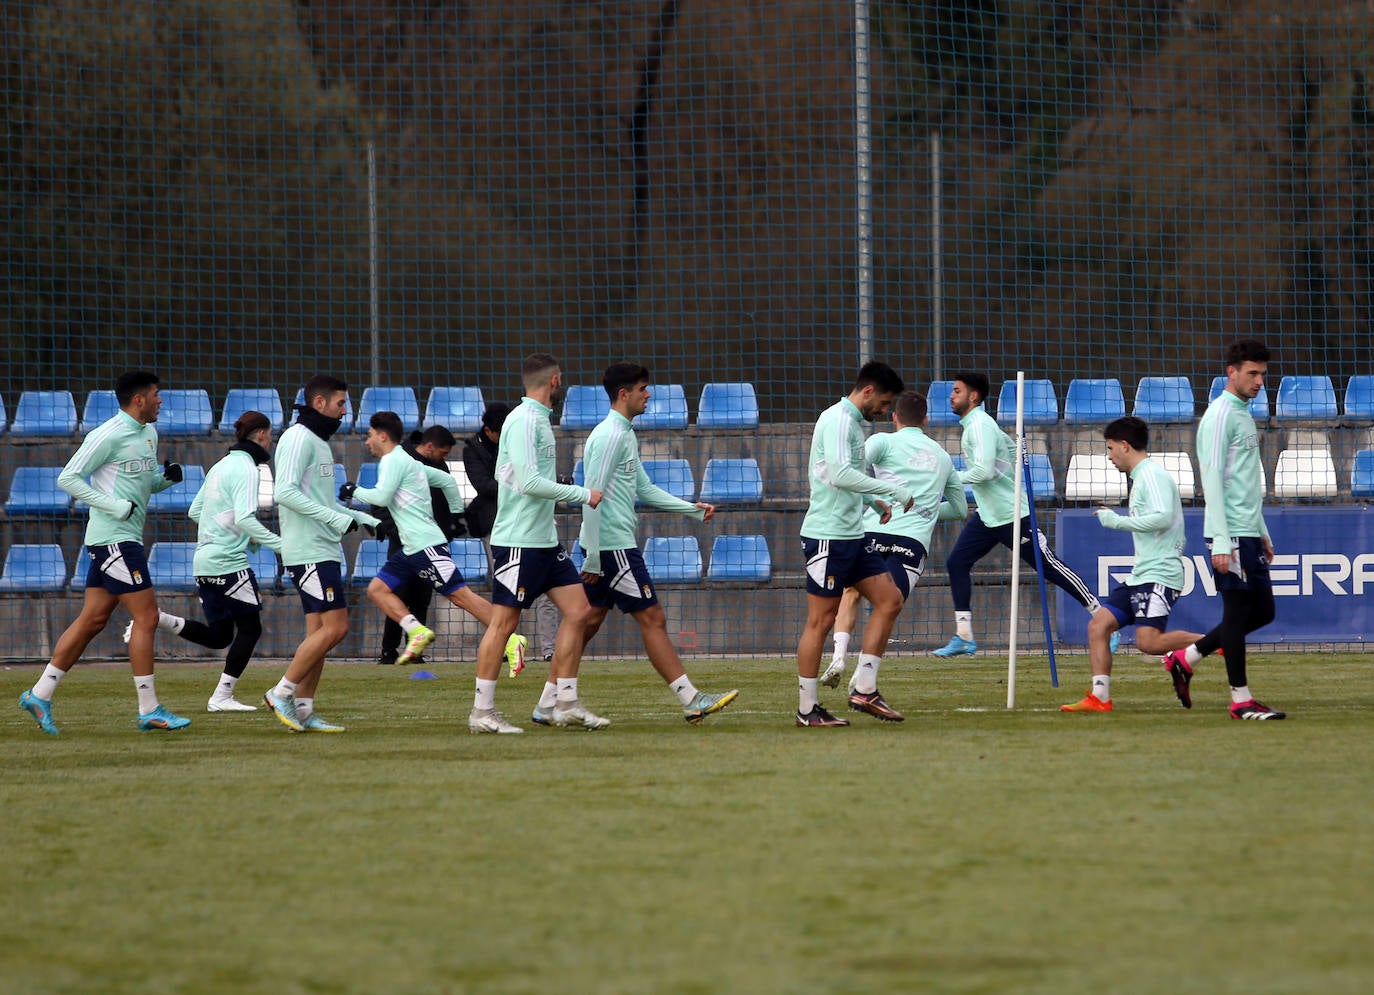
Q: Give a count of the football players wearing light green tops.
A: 11